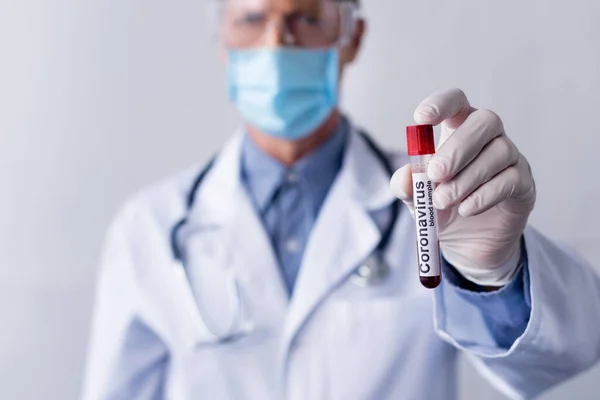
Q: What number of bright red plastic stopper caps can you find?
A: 1